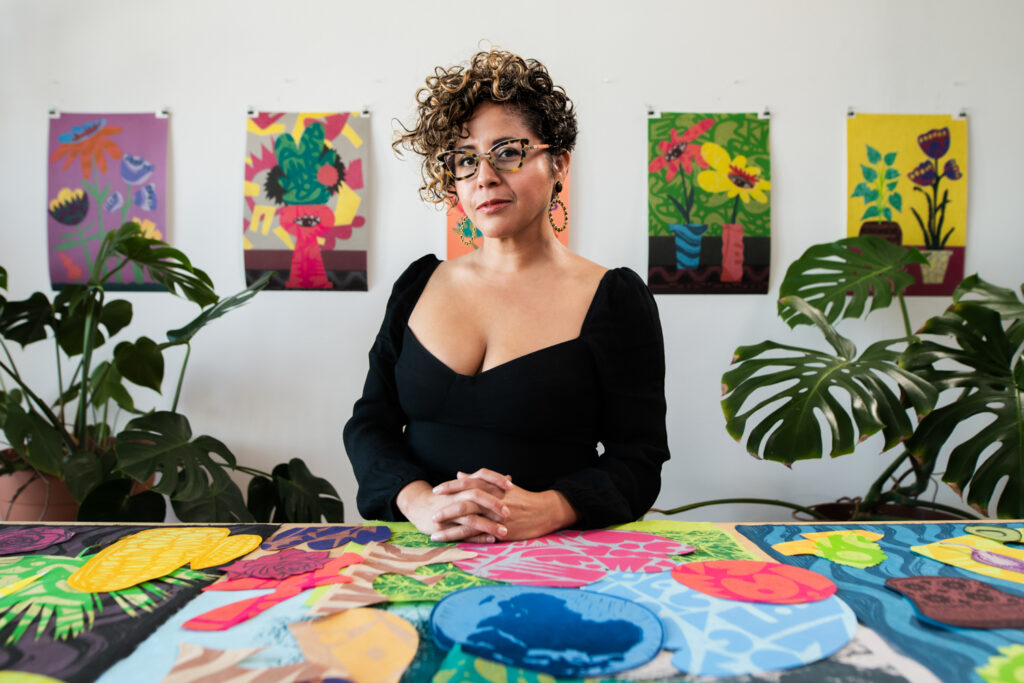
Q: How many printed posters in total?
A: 5